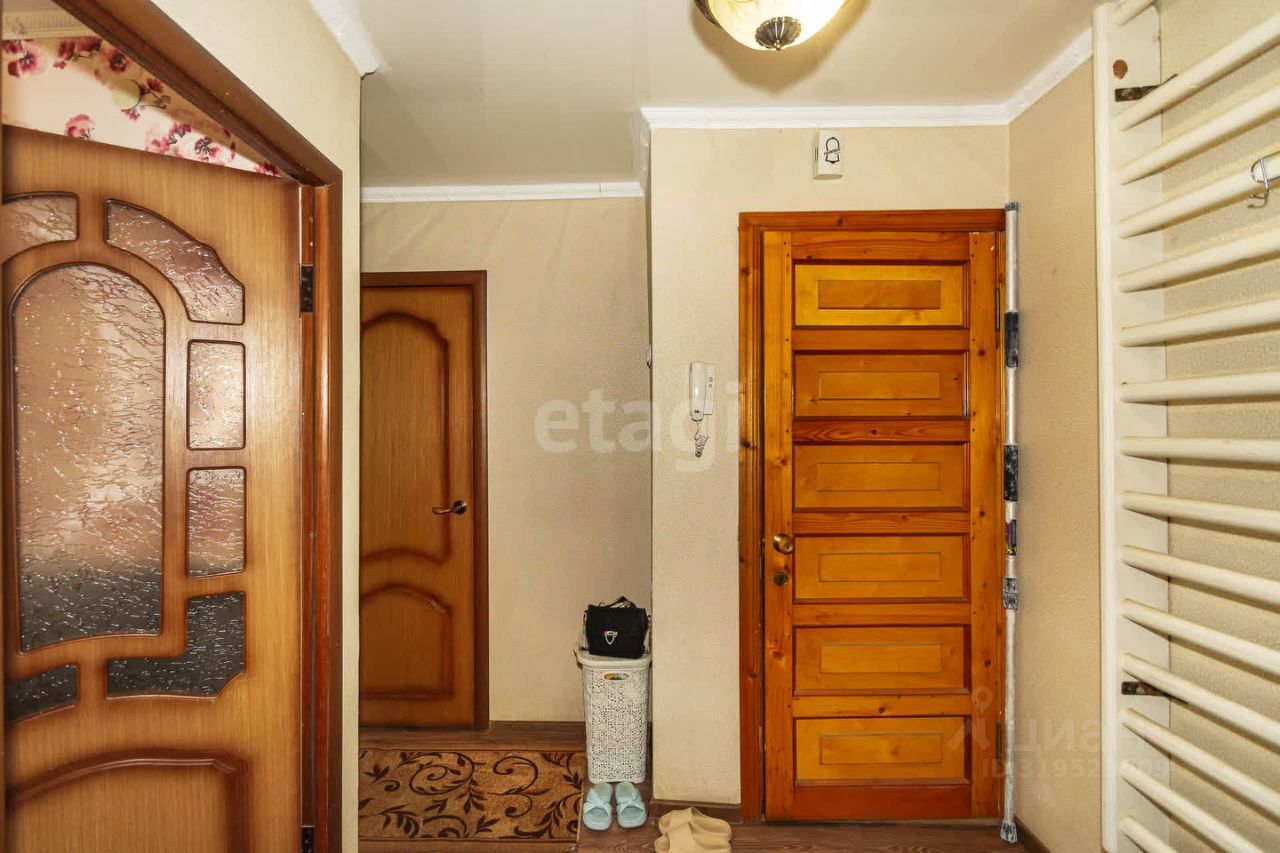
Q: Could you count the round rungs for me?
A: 15